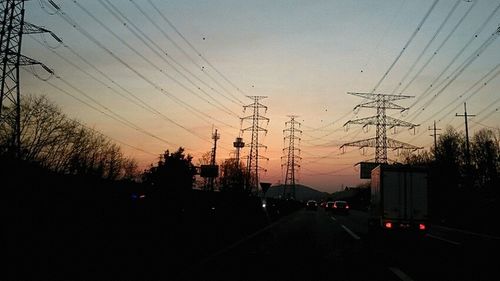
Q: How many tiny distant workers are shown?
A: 0